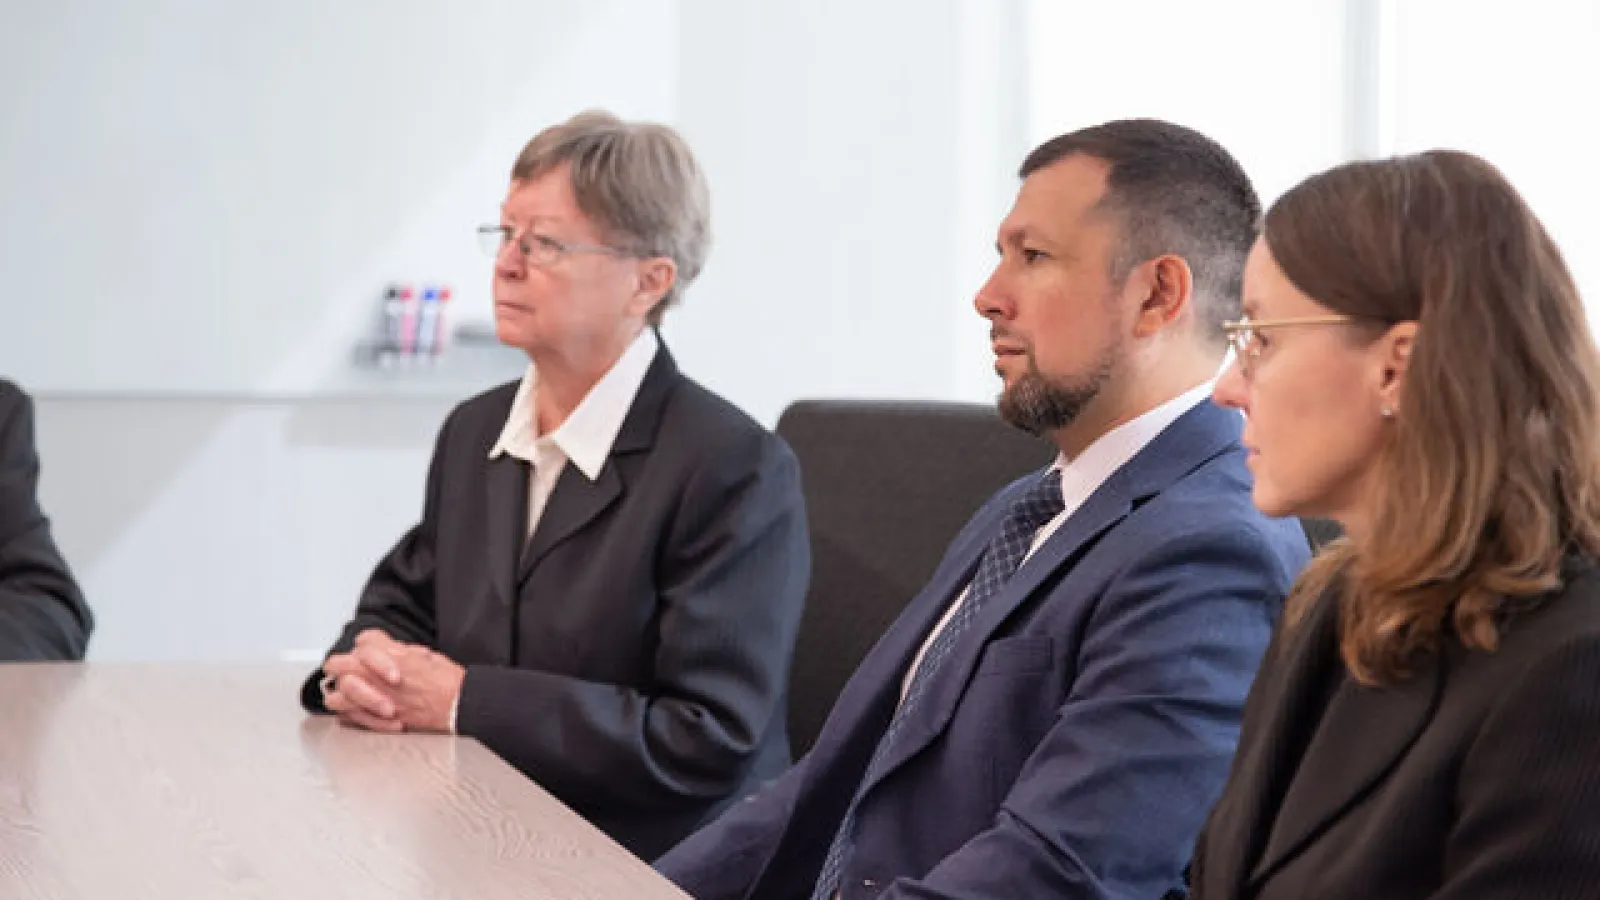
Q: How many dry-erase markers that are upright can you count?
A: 4